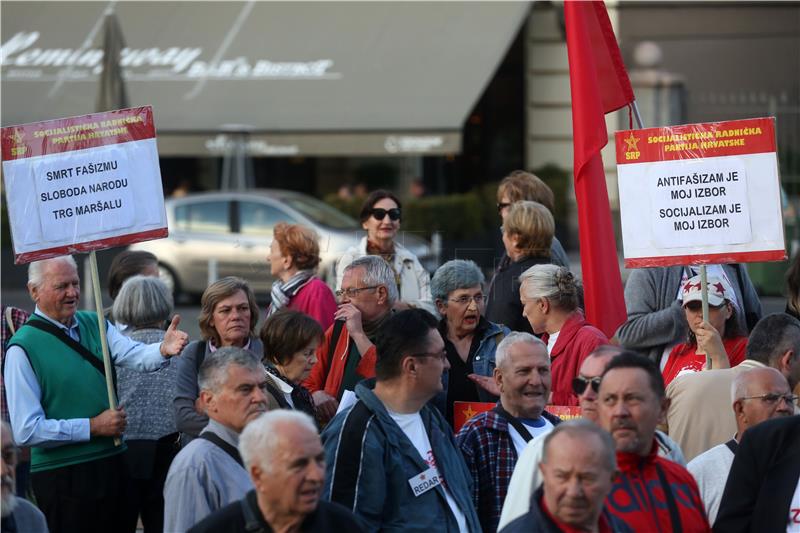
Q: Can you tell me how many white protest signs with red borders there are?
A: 2